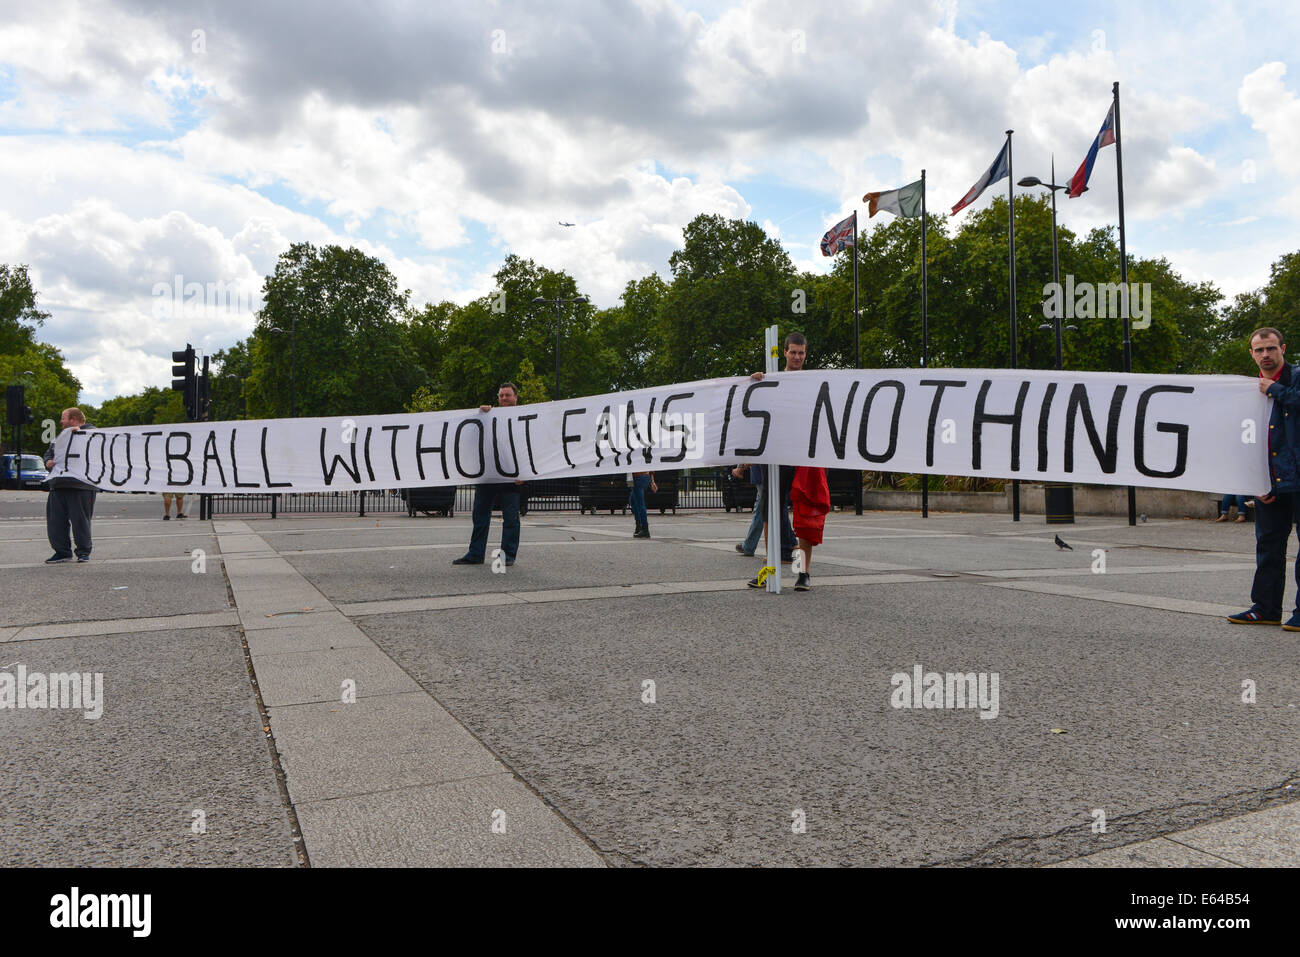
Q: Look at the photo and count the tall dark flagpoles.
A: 4